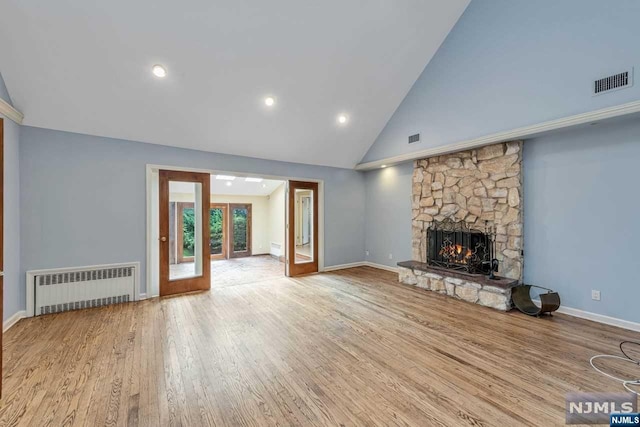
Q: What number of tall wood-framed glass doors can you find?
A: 5